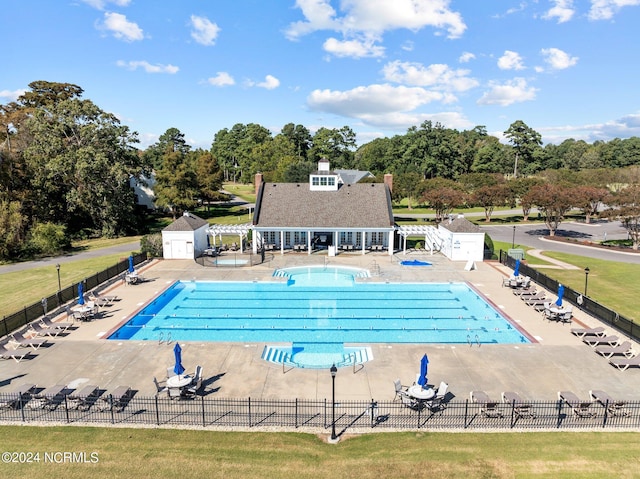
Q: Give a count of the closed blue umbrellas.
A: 6